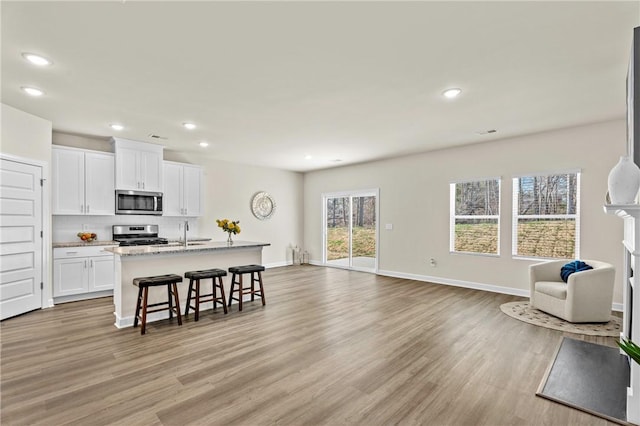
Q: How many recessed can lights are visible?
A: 7